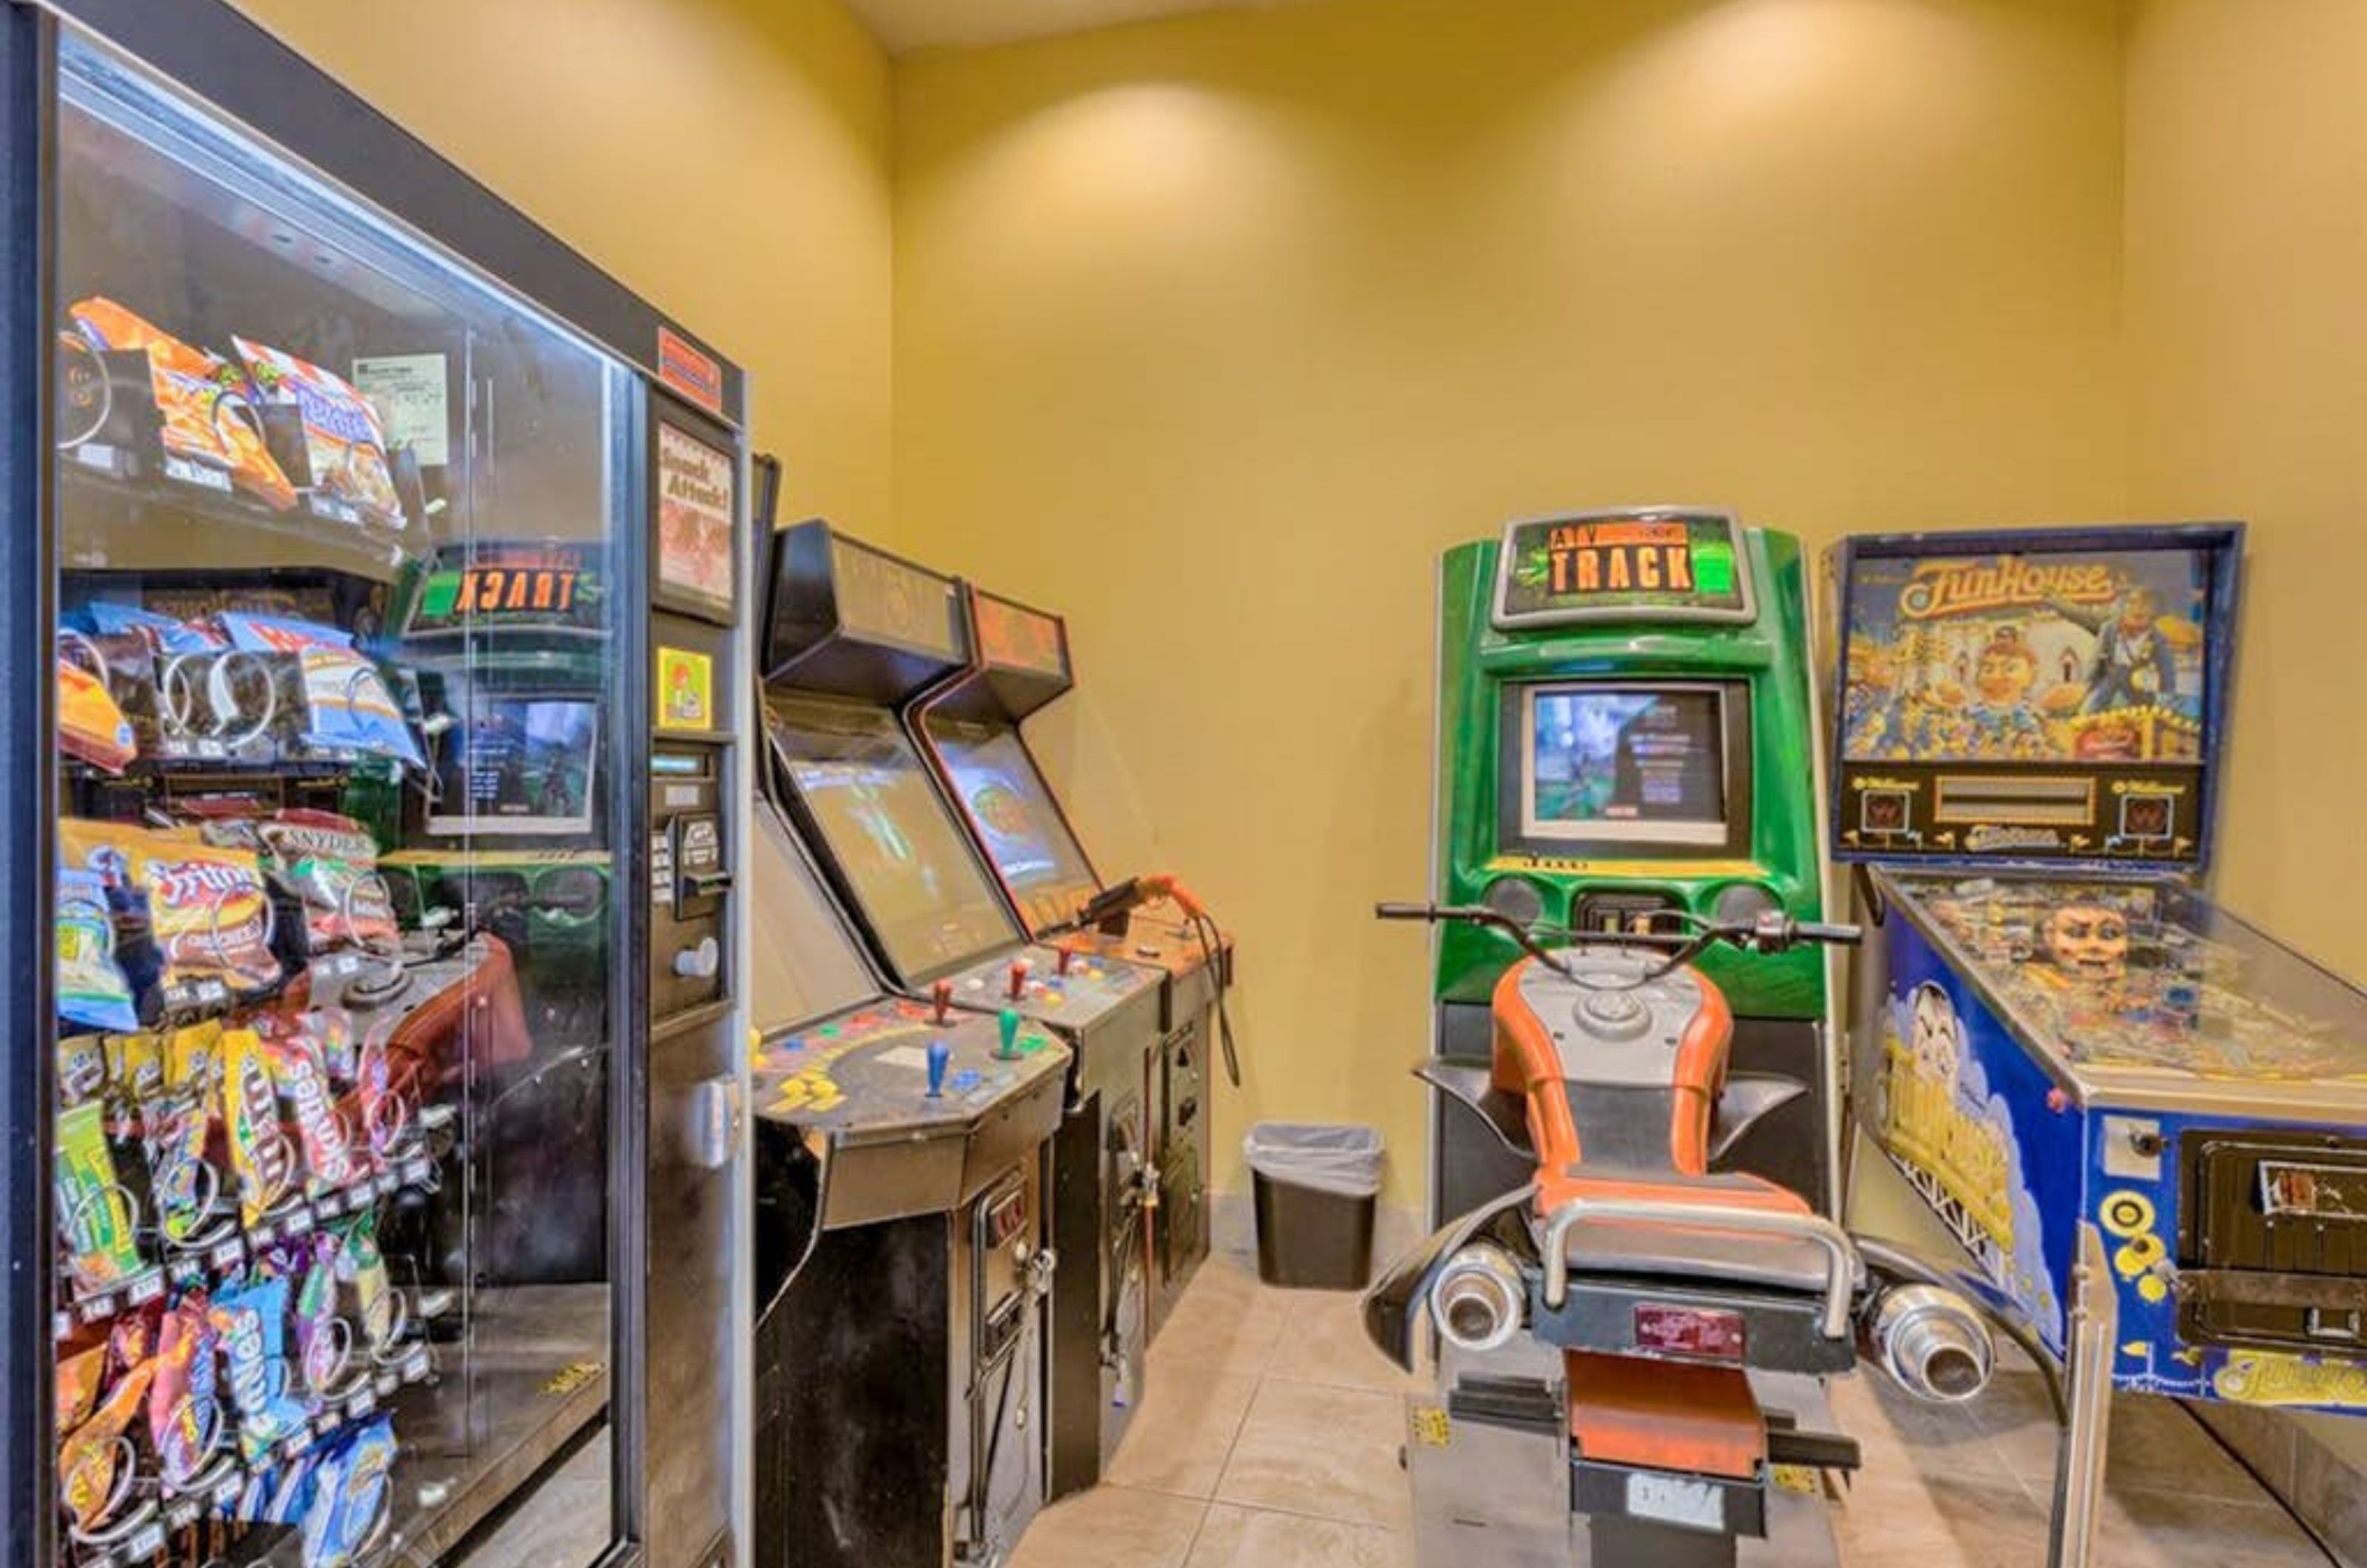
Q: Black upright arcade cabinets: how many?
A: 3